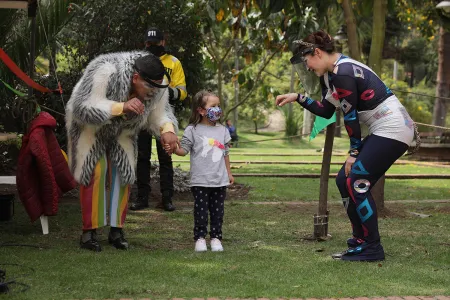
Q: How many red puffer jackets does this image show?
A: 1